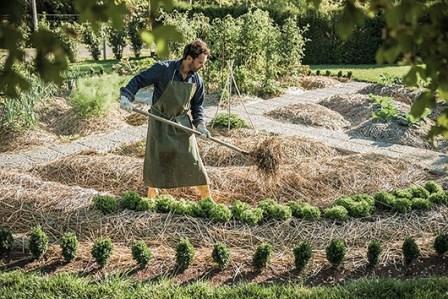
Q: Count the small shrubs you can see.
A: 13